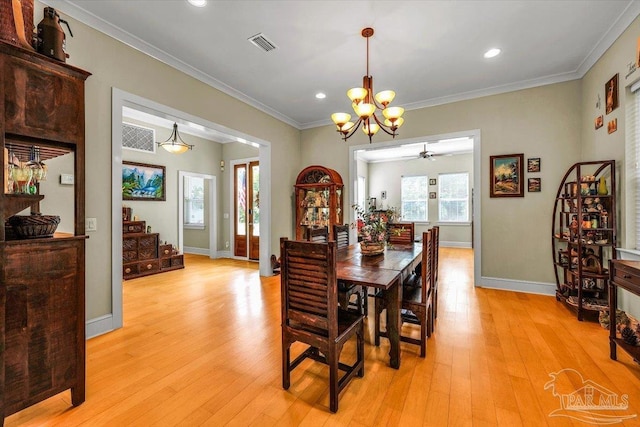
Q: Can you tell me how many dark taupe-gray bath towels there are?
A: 0